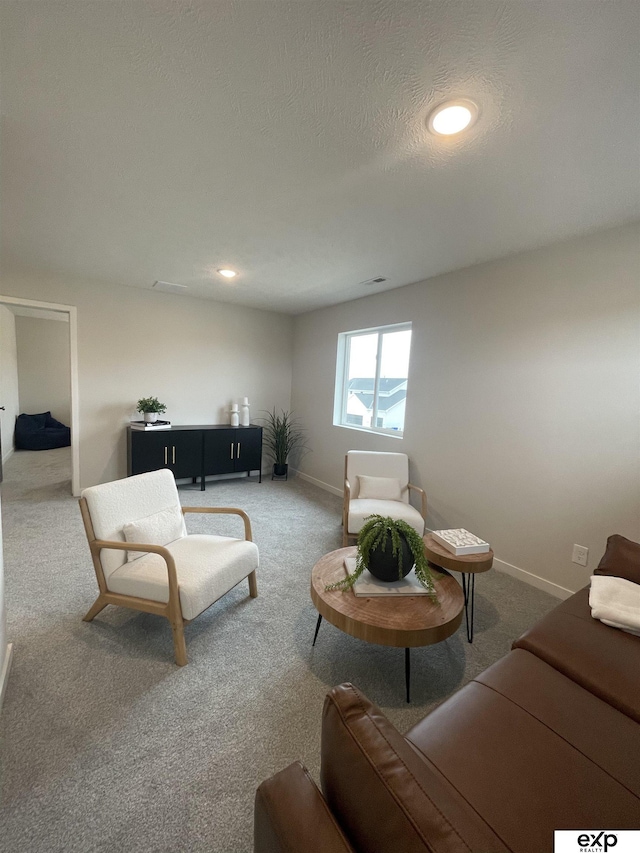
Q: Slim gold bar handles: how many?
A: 4